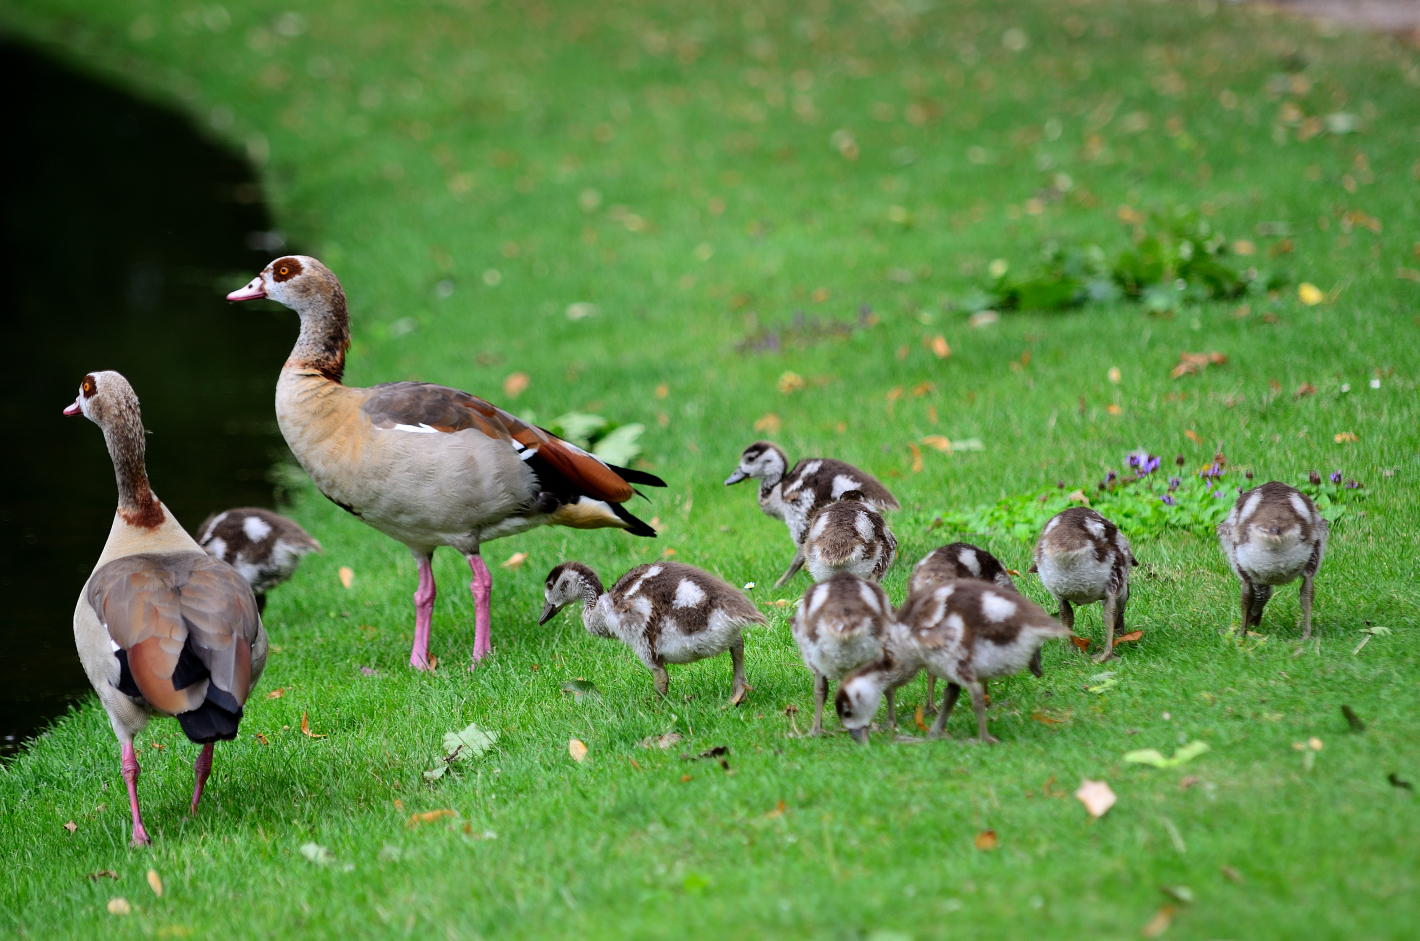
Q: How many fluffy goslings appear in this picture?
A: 9